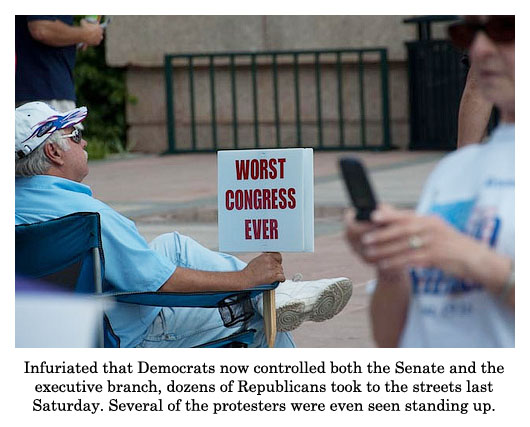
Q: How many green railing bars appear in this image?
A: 11